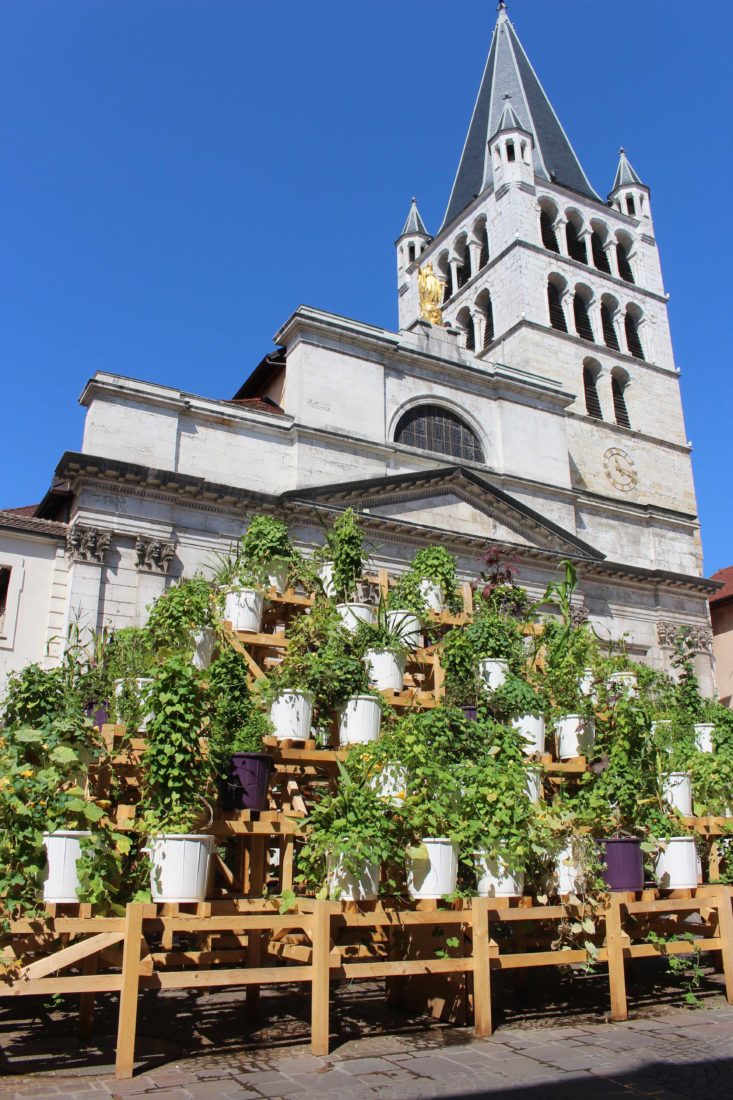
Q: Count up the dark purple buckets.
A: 4